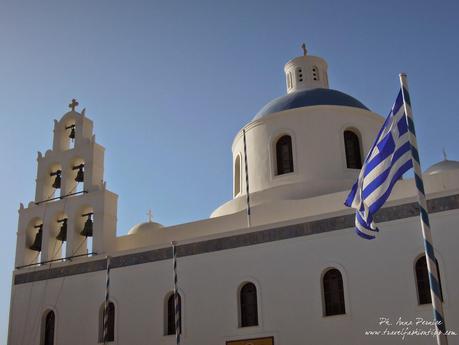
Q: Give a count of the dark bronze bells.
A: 6